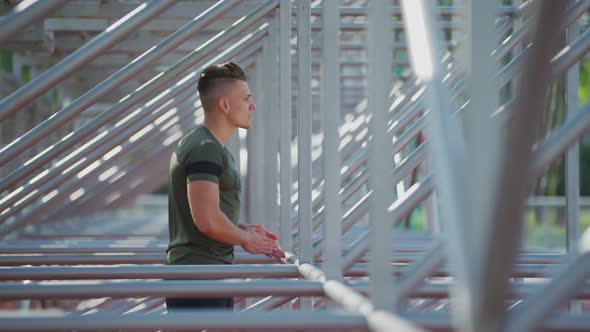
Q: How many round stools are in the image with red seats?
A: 0